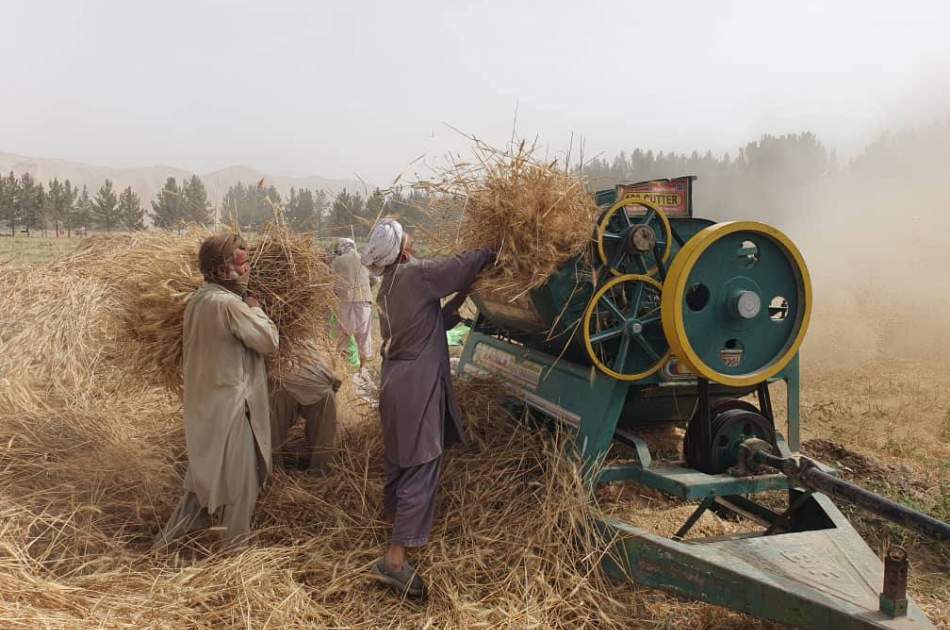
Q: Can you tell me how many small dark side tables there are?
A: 0